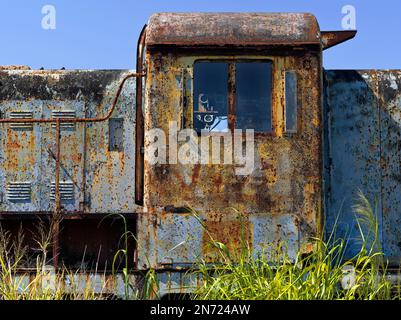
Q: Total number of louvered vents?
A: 4